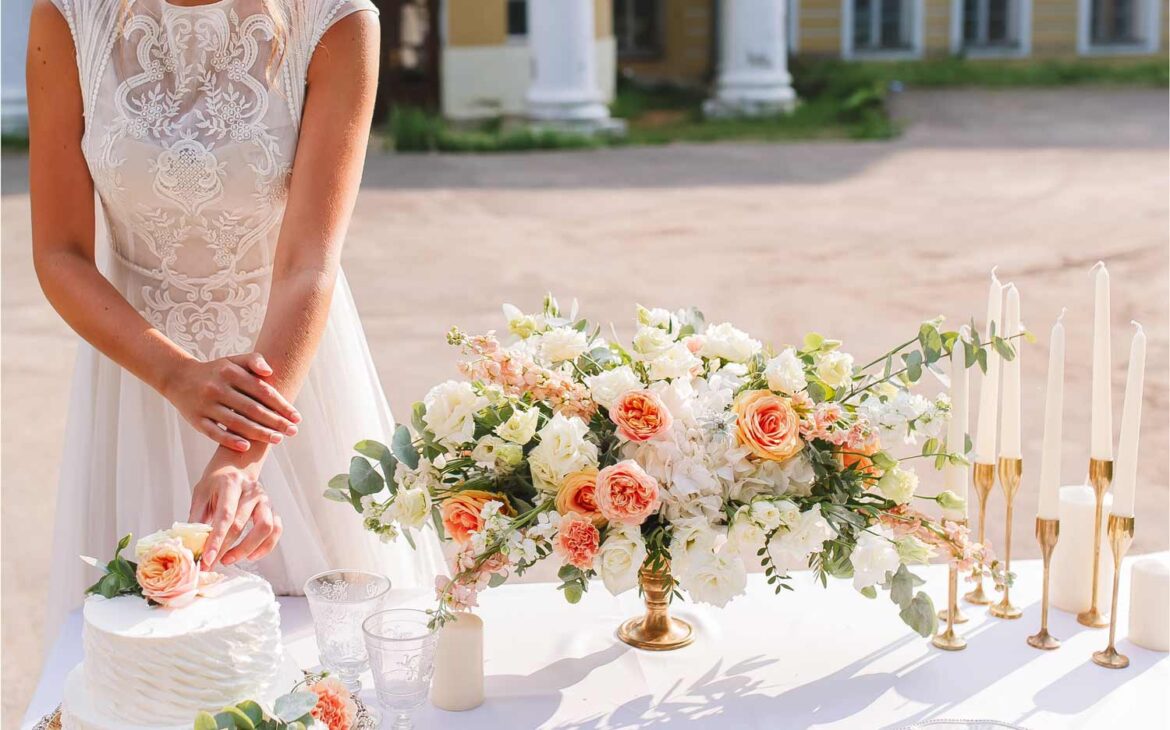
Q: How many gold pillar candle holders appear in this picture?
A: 7